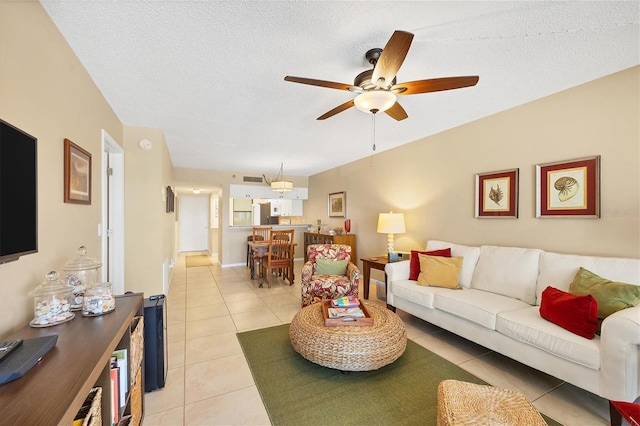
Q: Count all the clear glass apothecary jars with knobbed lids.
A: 2